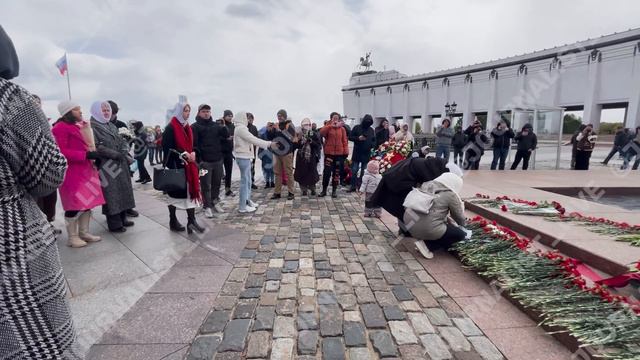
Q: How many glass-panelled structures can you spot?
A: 1